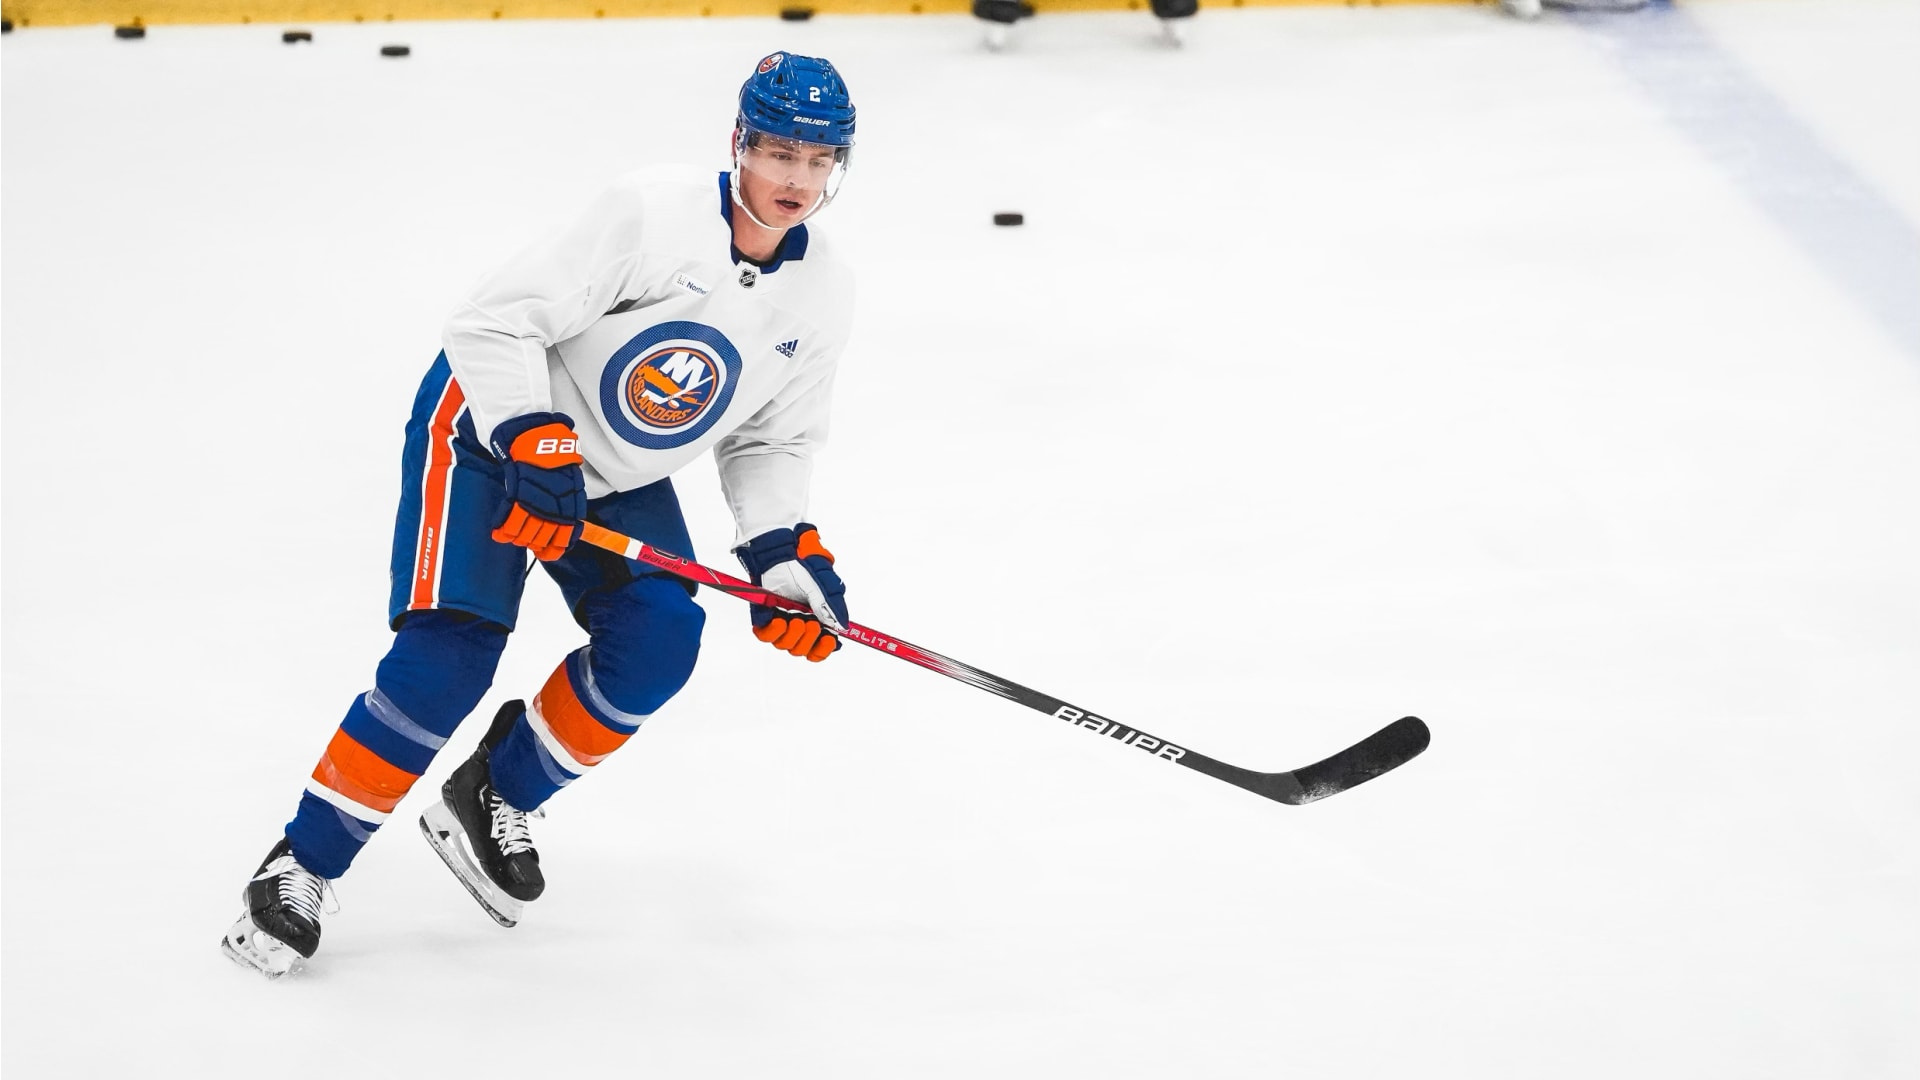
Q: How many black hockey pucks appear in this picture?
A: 6